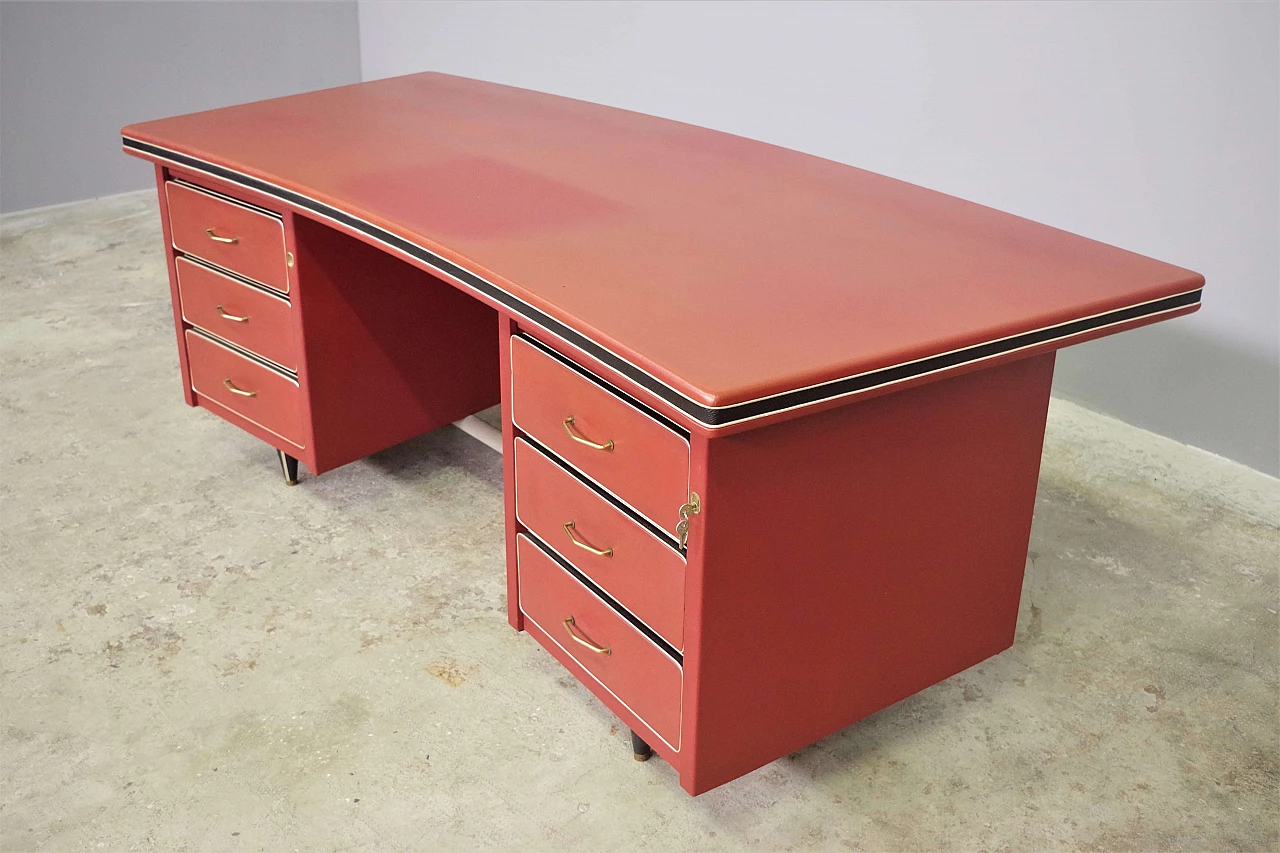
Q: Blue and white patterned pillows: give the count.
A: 0